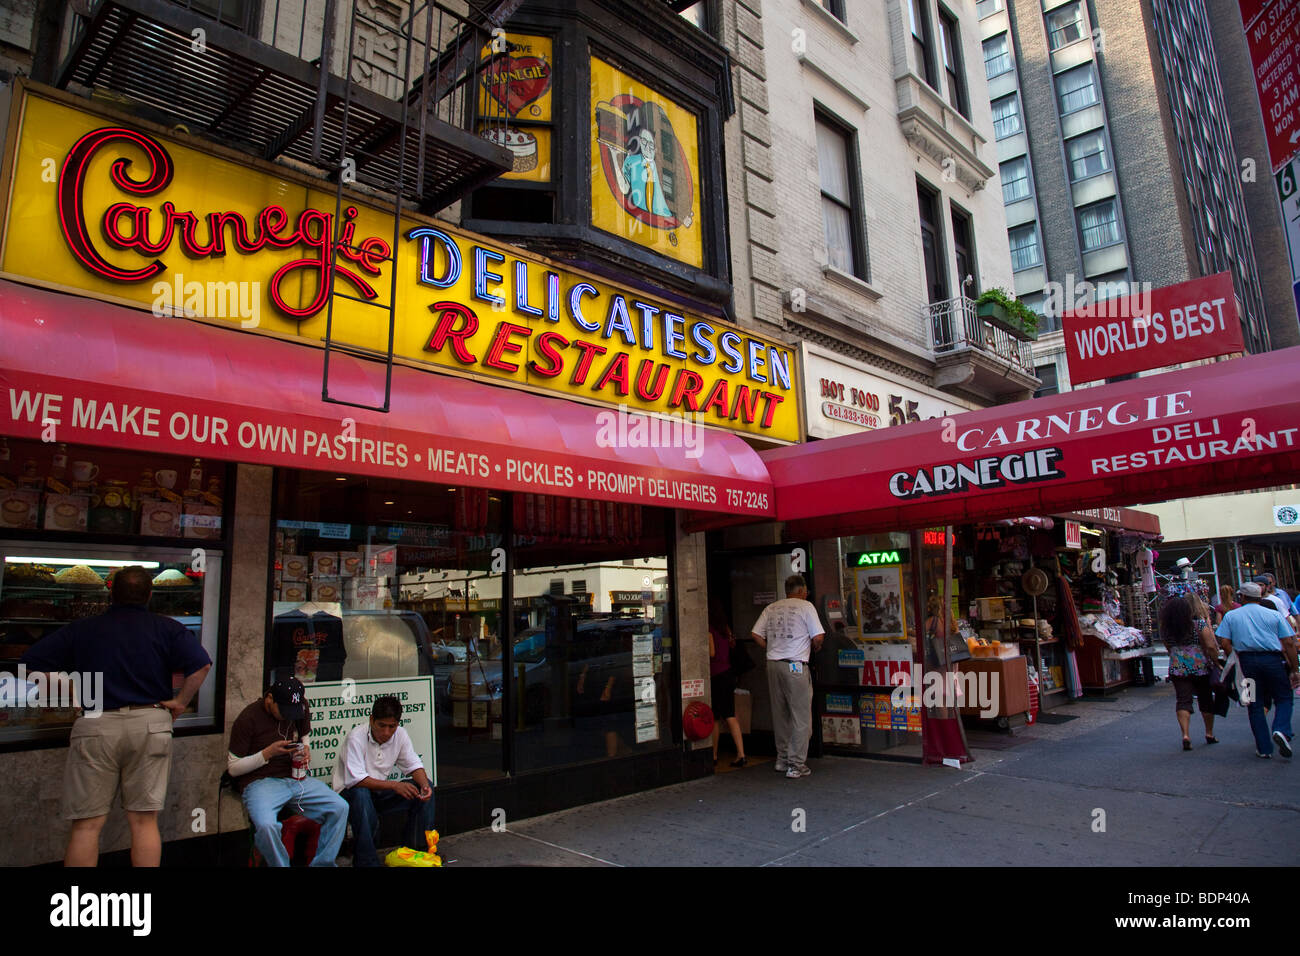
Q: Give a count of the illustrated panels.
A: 3